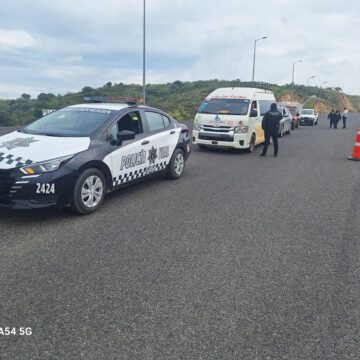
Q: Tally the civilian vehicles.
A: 4